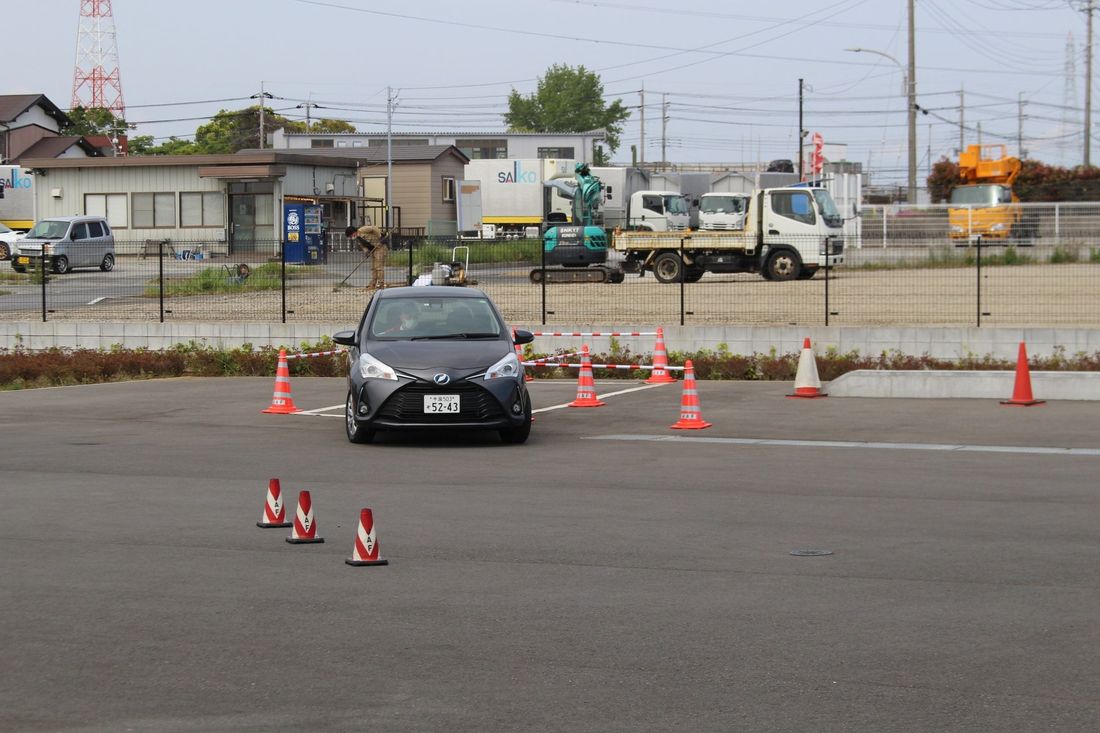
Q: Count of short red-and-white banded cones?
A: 3